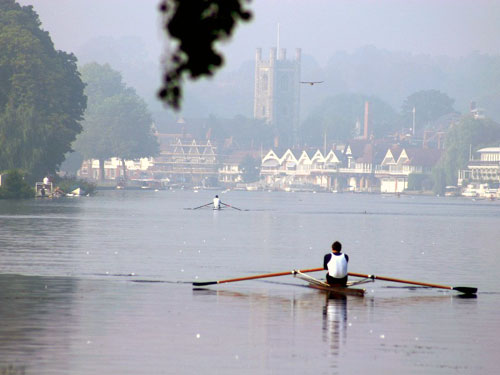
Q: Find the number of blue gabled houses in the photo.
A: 0